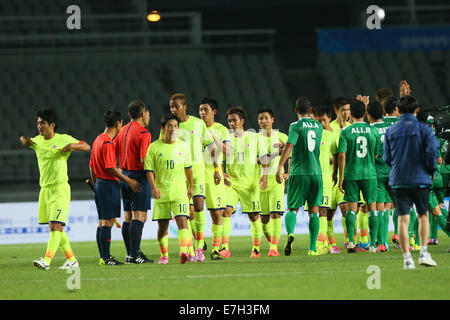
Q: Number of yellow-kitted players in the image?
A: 8